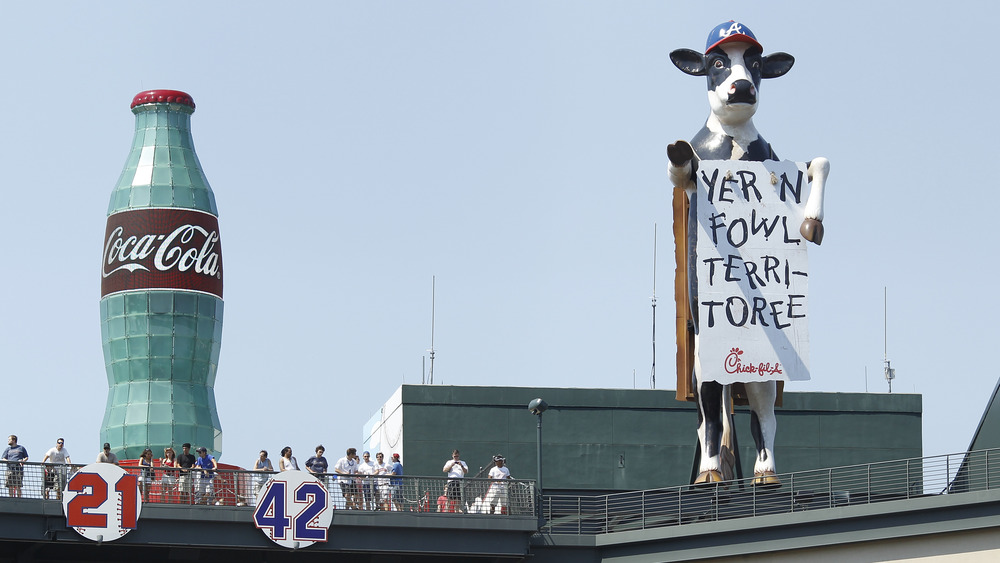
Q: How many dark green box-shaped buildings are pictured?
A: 1